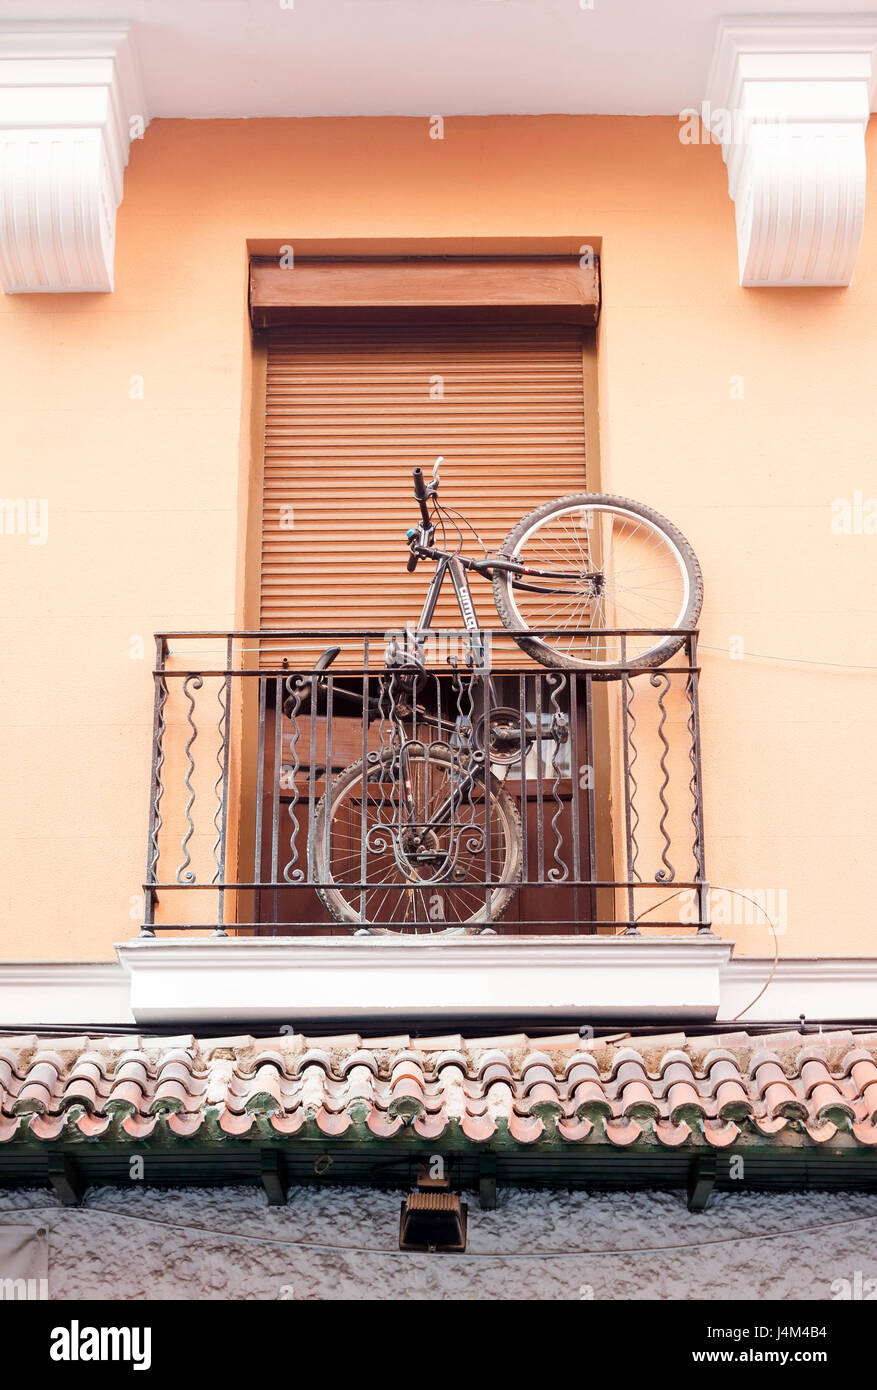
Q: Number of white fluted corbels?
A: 2